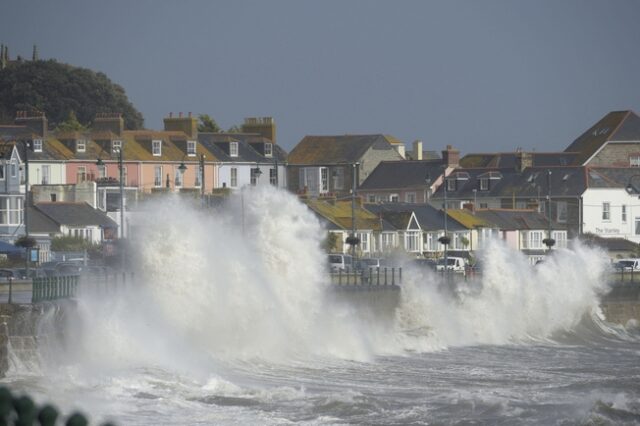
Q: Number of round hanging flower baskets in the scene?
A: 4